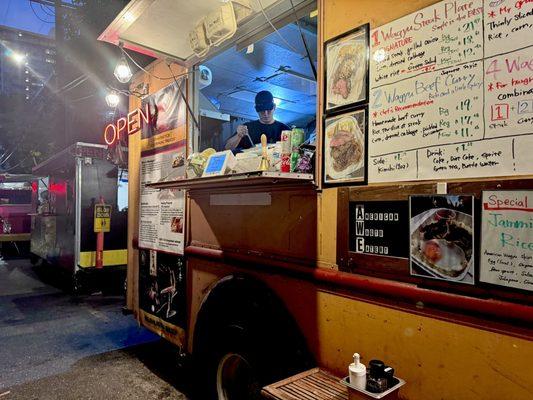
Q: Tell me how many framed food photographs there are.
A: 3